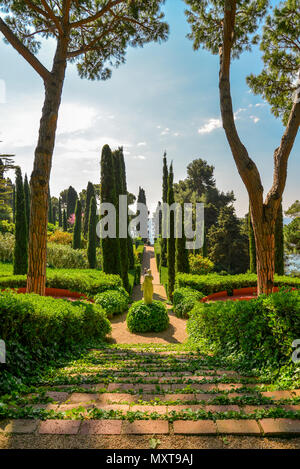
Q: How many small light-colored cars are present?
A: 0